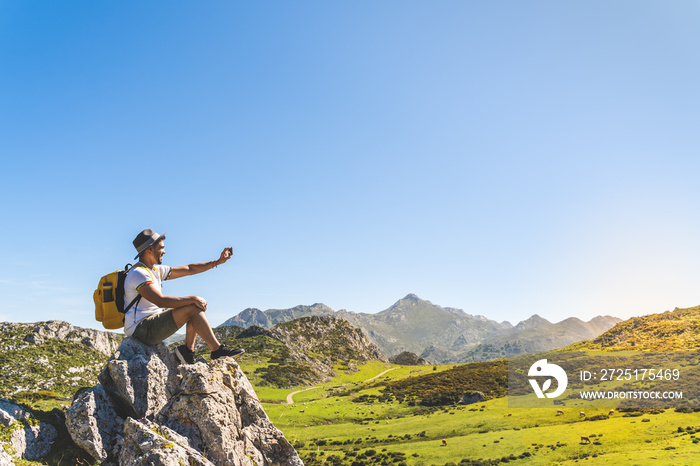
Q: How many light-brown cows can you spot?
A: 5